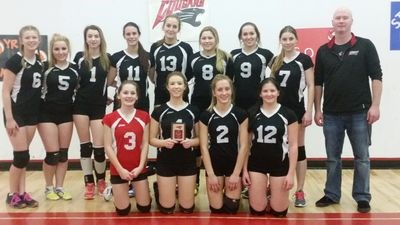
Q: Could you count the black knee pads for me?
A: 14